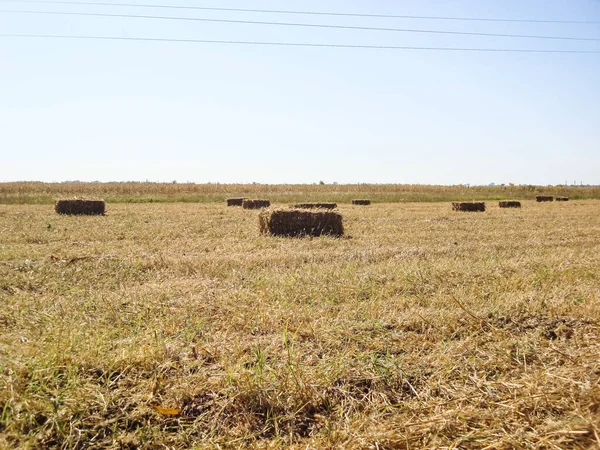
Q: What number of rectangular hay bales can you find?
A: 10